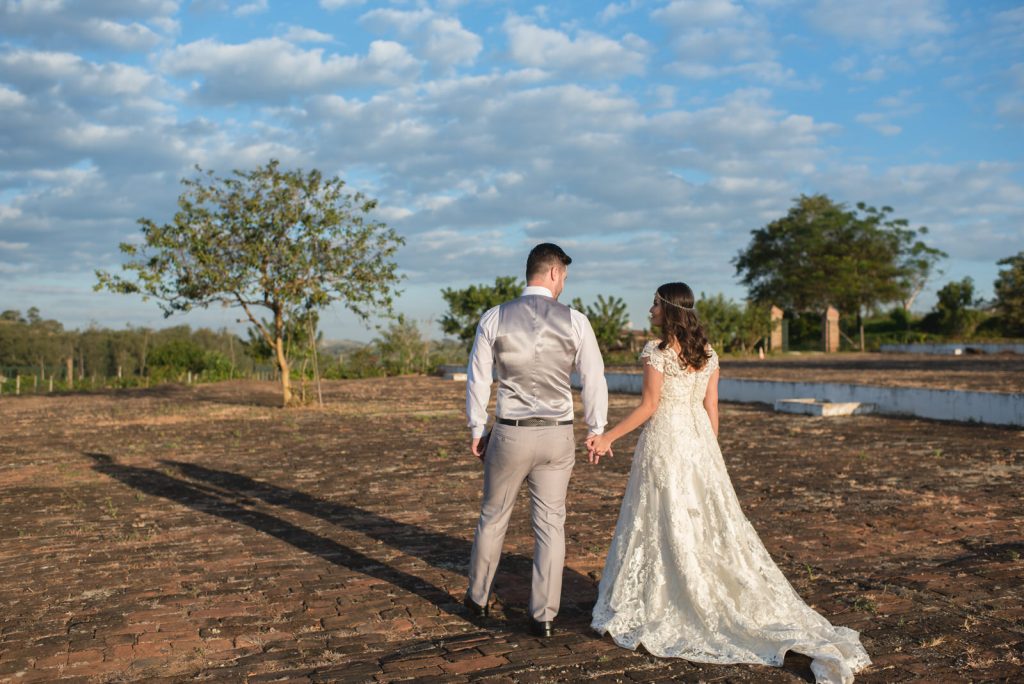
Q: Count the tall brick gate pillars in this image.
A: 2